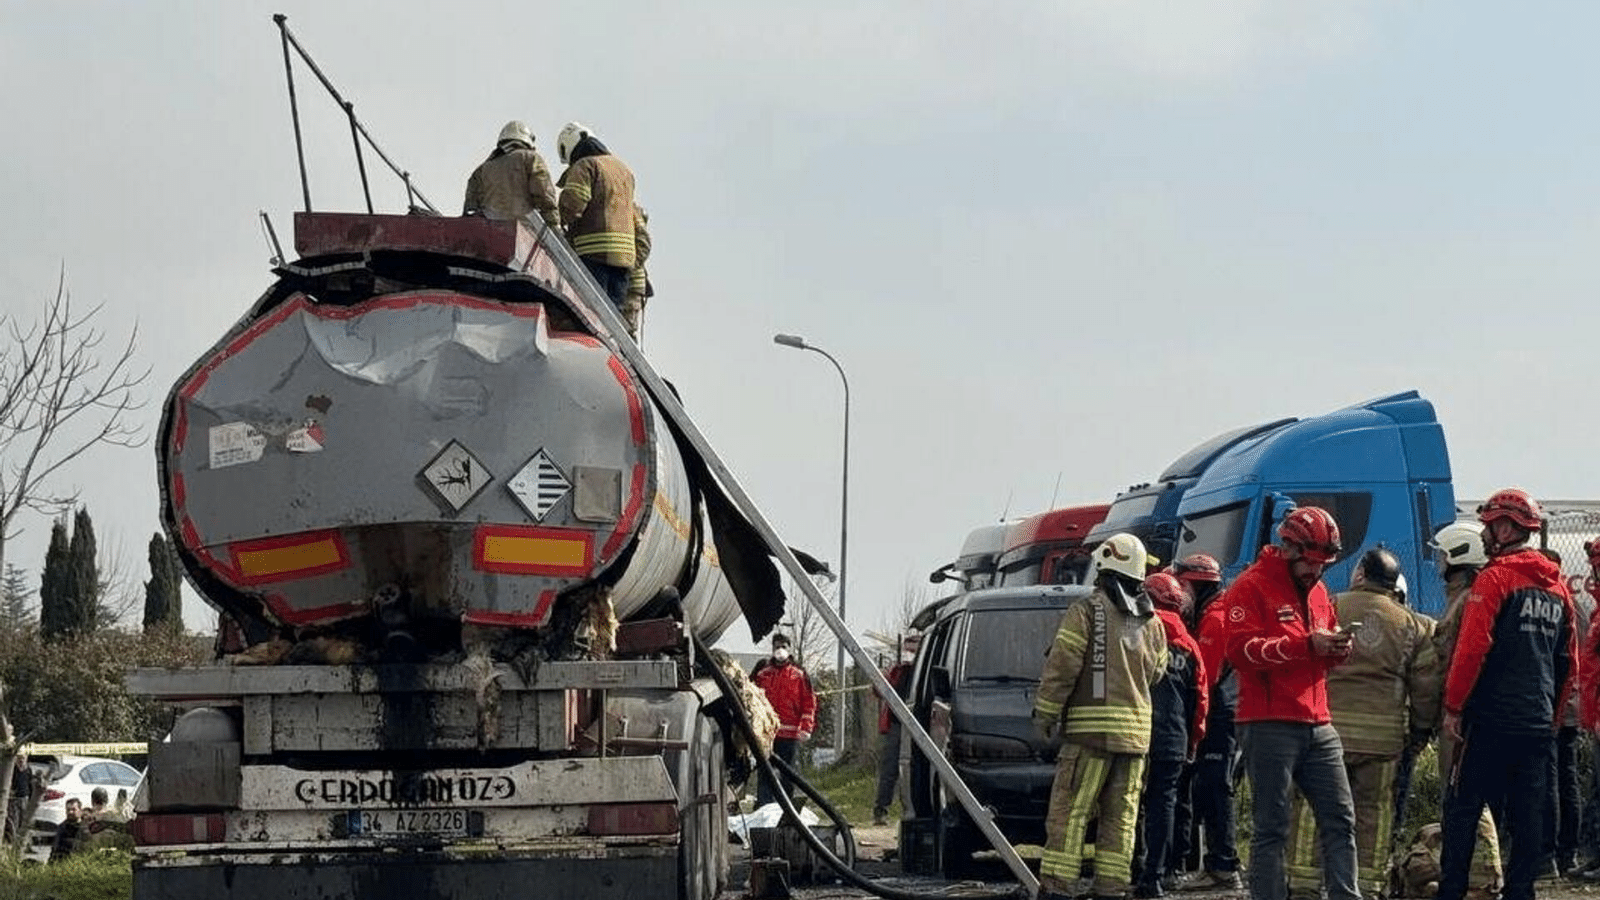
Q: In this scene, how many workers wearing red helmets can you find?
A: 5